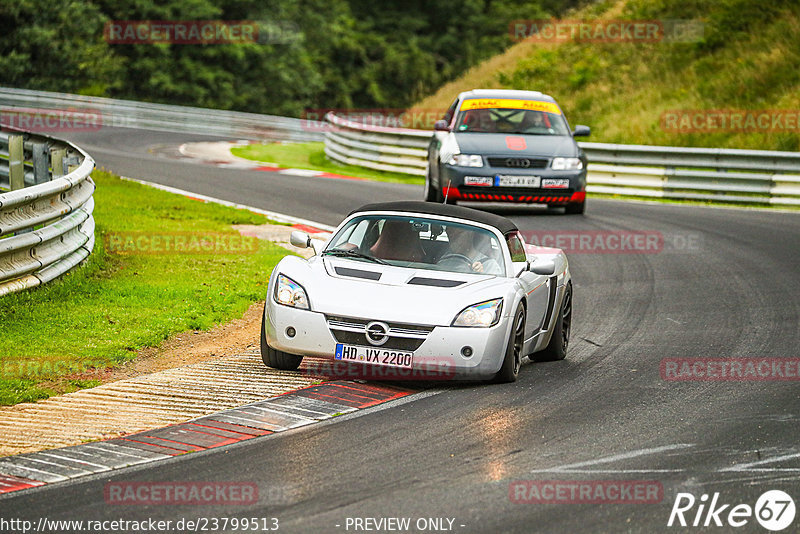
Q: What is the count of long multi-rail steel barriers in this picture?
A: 3